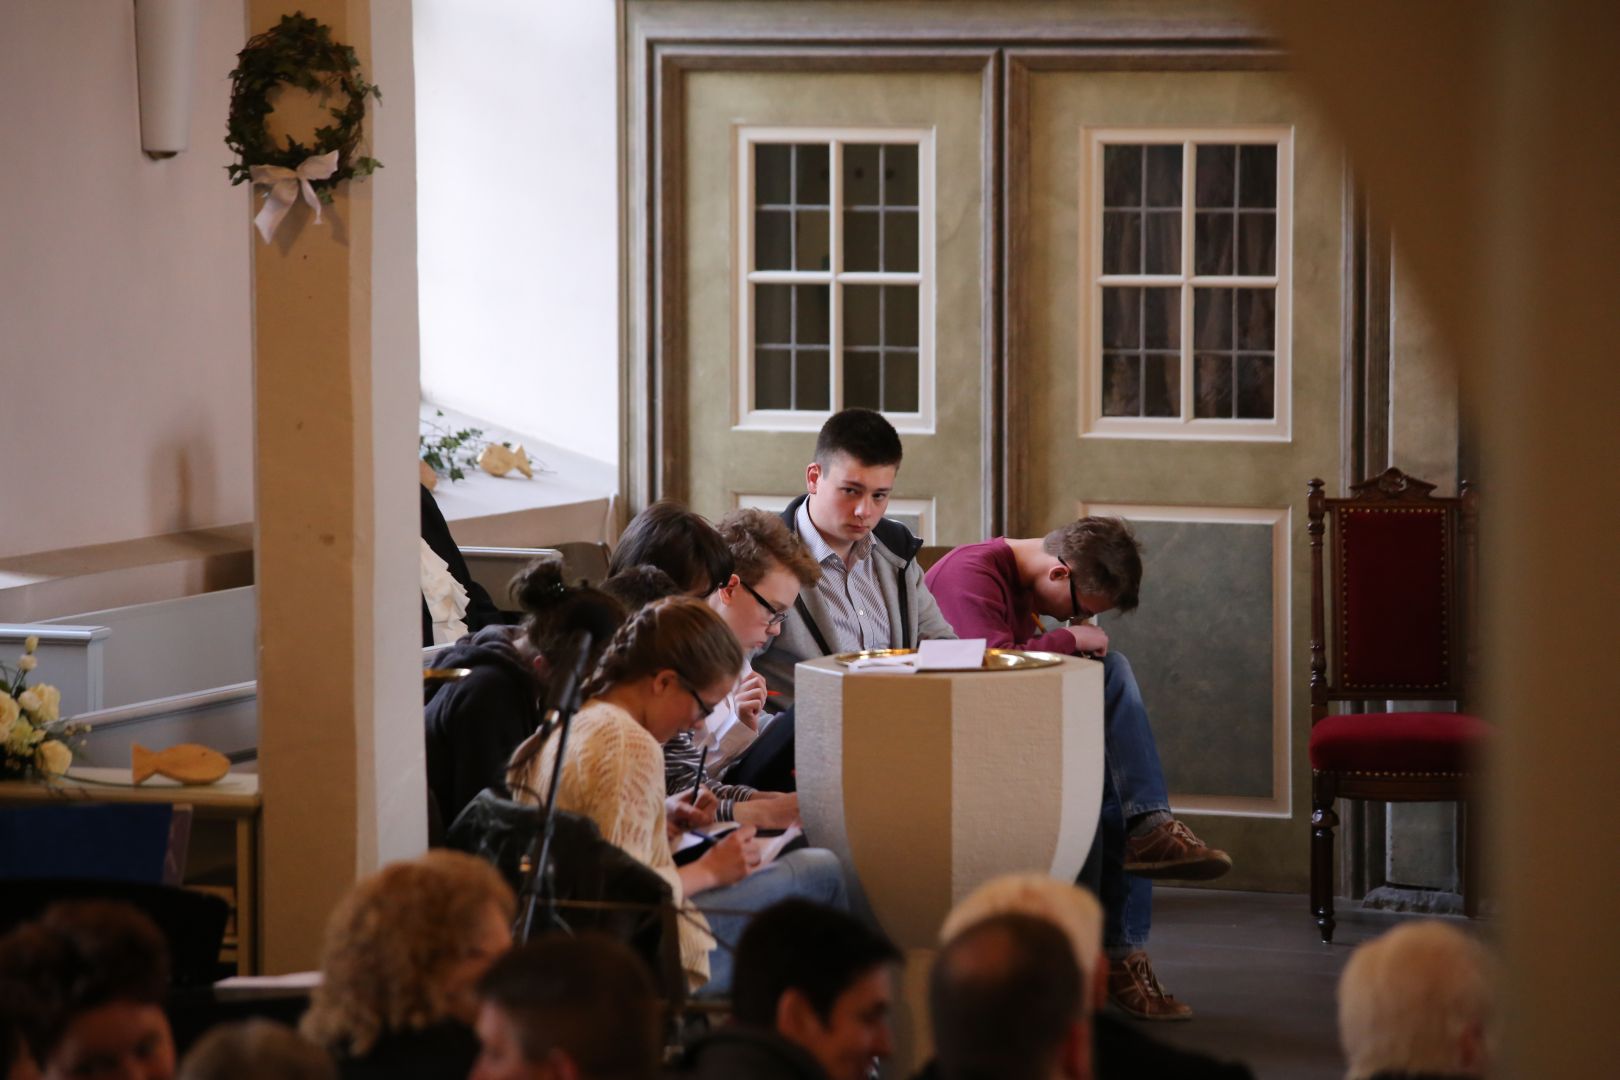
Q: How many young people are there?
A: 7